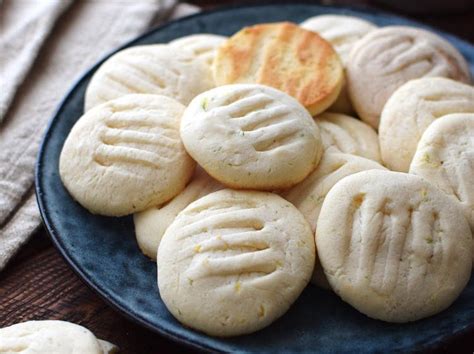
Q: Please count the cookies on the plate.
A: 14